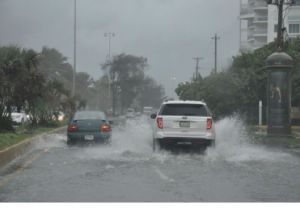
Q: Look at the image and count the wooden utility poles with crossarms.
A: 3